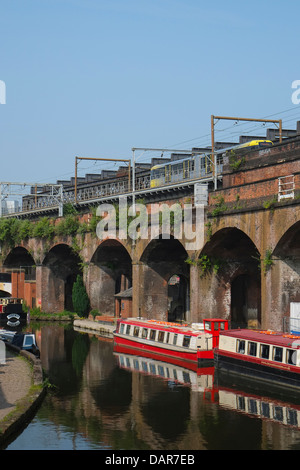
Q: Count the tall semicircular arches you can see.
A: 6